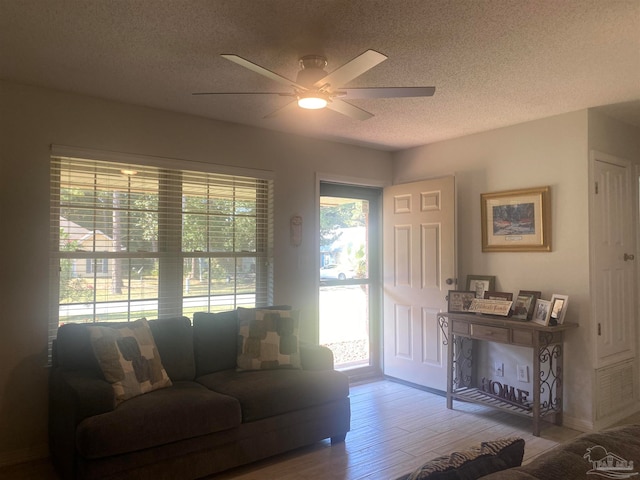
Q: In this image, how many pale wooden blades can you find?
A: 6